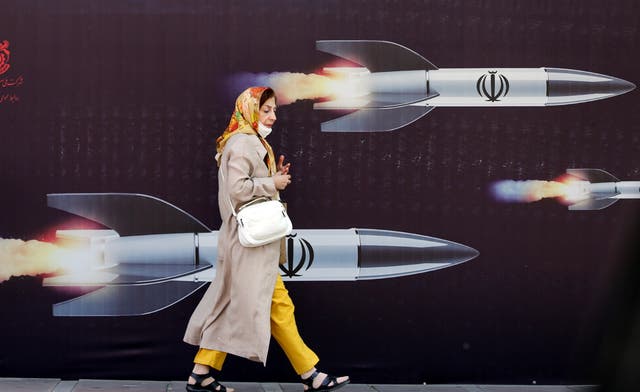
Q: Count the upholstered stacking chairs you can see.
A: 0